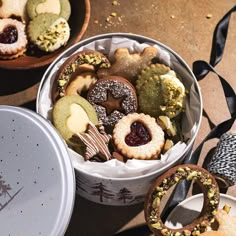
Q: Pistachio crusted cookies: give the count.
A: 4